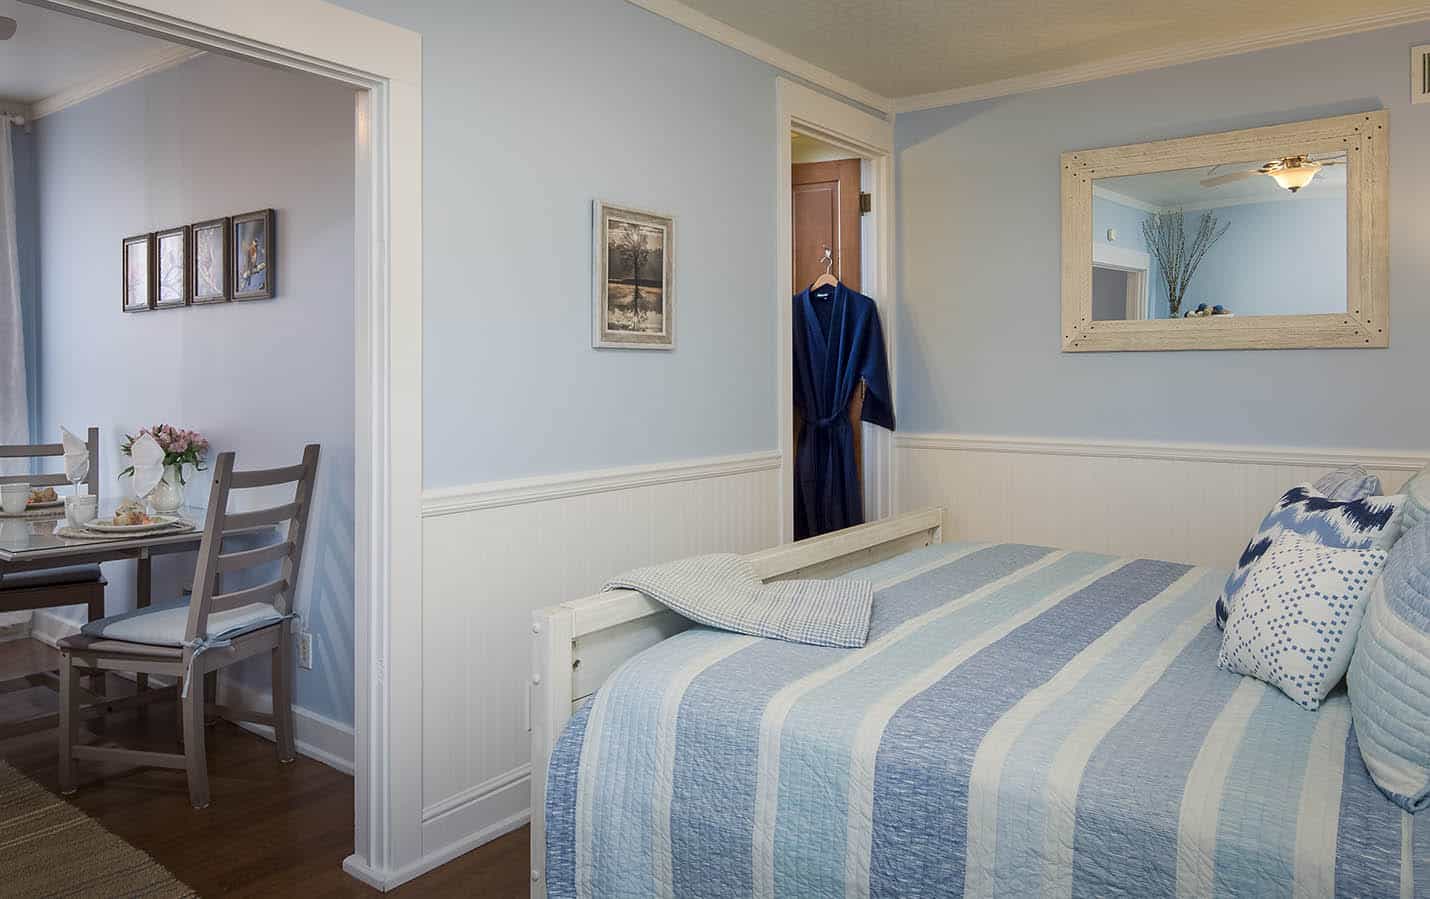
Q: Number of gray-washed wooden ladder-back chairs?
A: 2